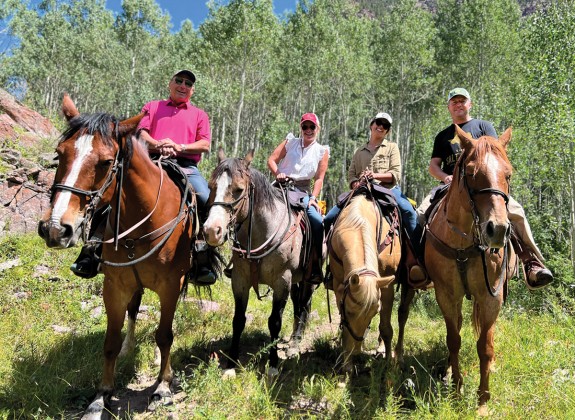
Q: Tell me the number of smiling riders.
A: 4